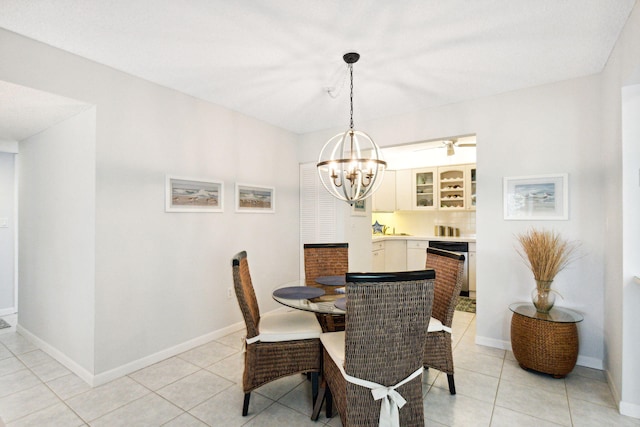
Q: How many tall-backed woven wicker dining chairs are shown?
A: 4